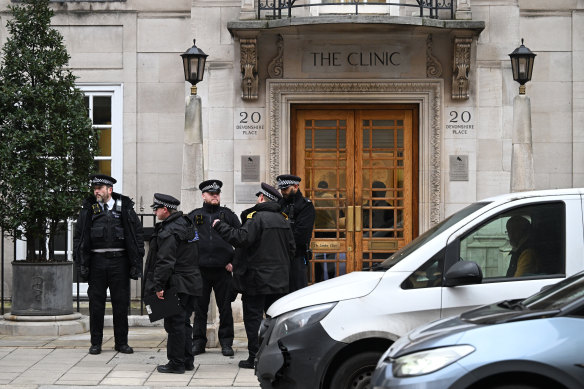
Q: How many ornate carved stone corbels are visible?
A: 2